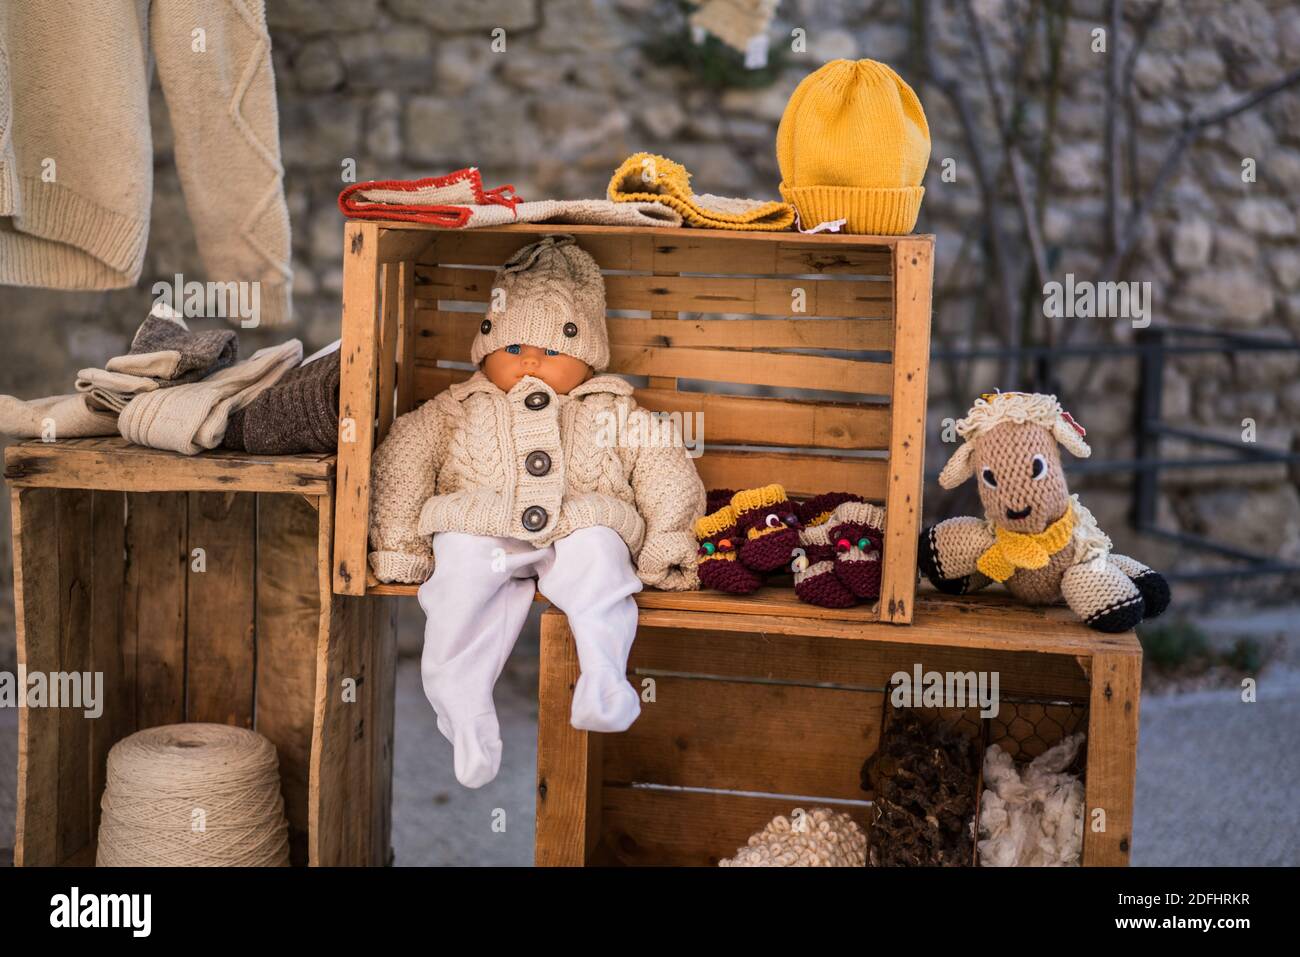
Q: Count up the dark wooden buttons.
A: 5